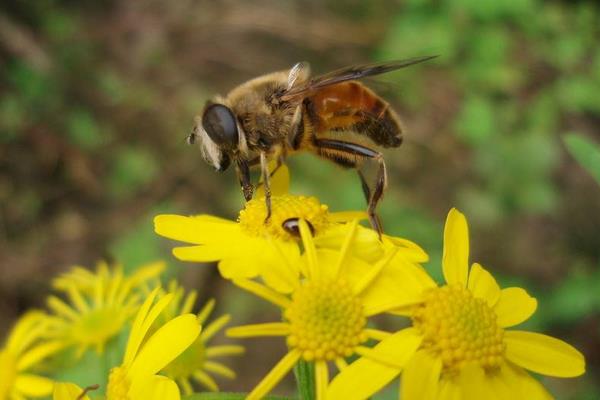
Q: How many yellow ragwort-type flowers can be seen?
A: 7